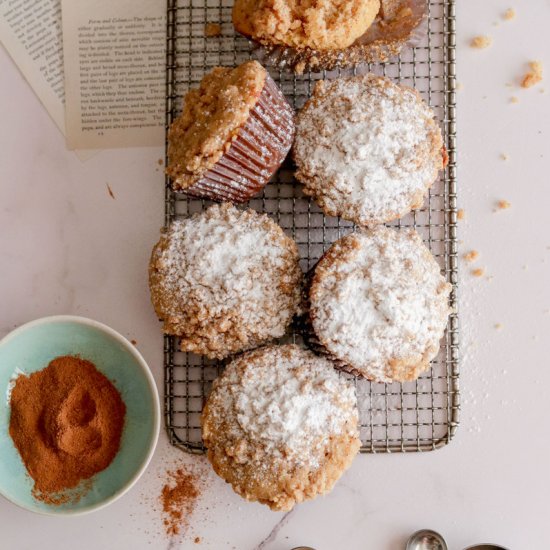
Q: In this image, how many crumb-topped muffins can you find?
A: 6